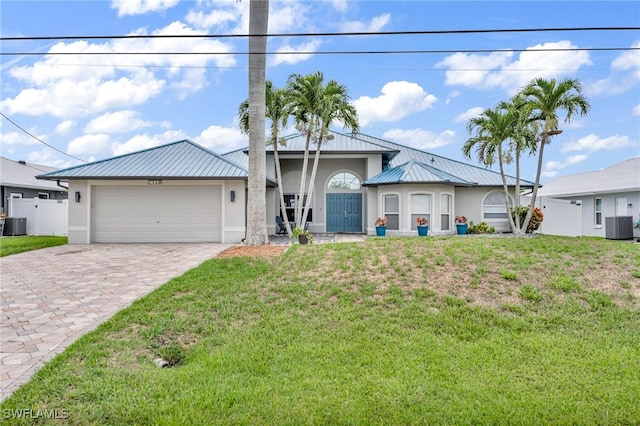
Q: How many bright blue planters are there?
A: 3